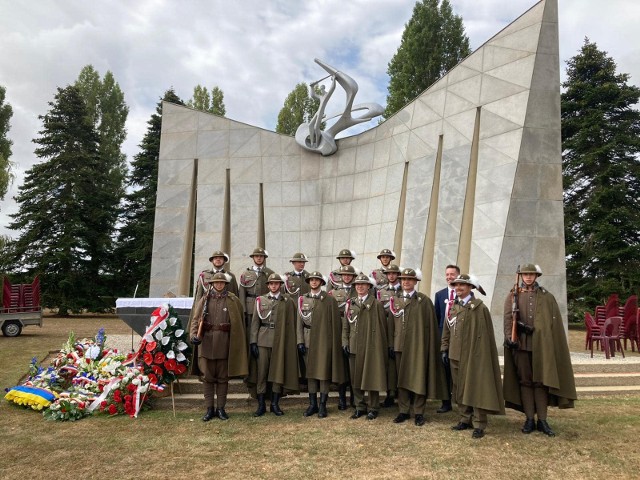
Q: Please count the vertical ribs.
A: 6